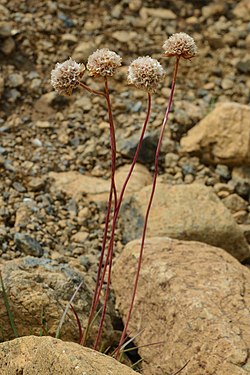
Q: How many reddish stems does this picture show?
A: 4